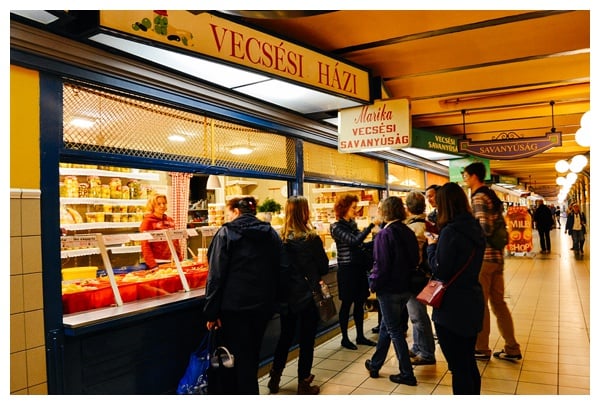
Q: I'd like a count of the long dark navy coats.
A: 1